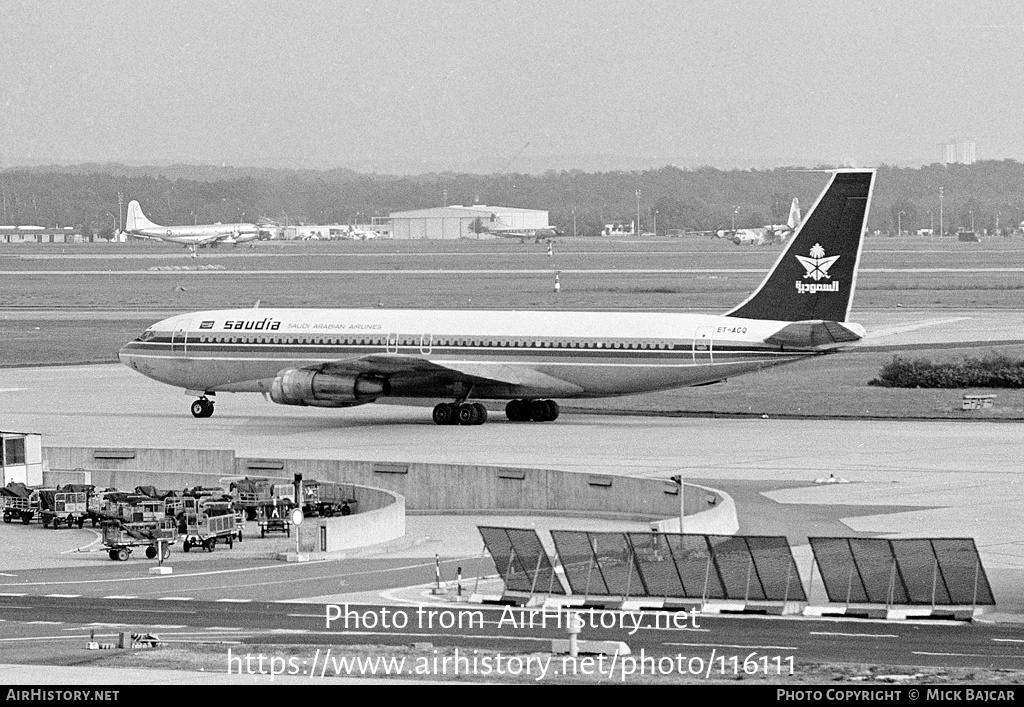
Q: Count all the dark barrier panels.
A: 12